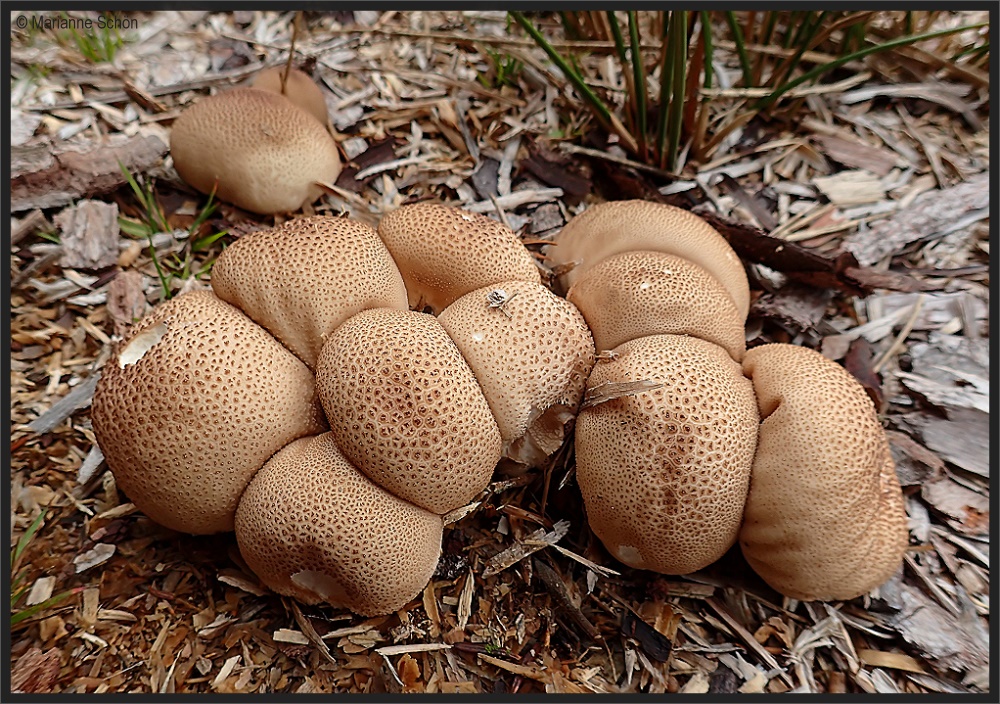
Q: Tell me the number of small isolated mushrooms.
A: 2